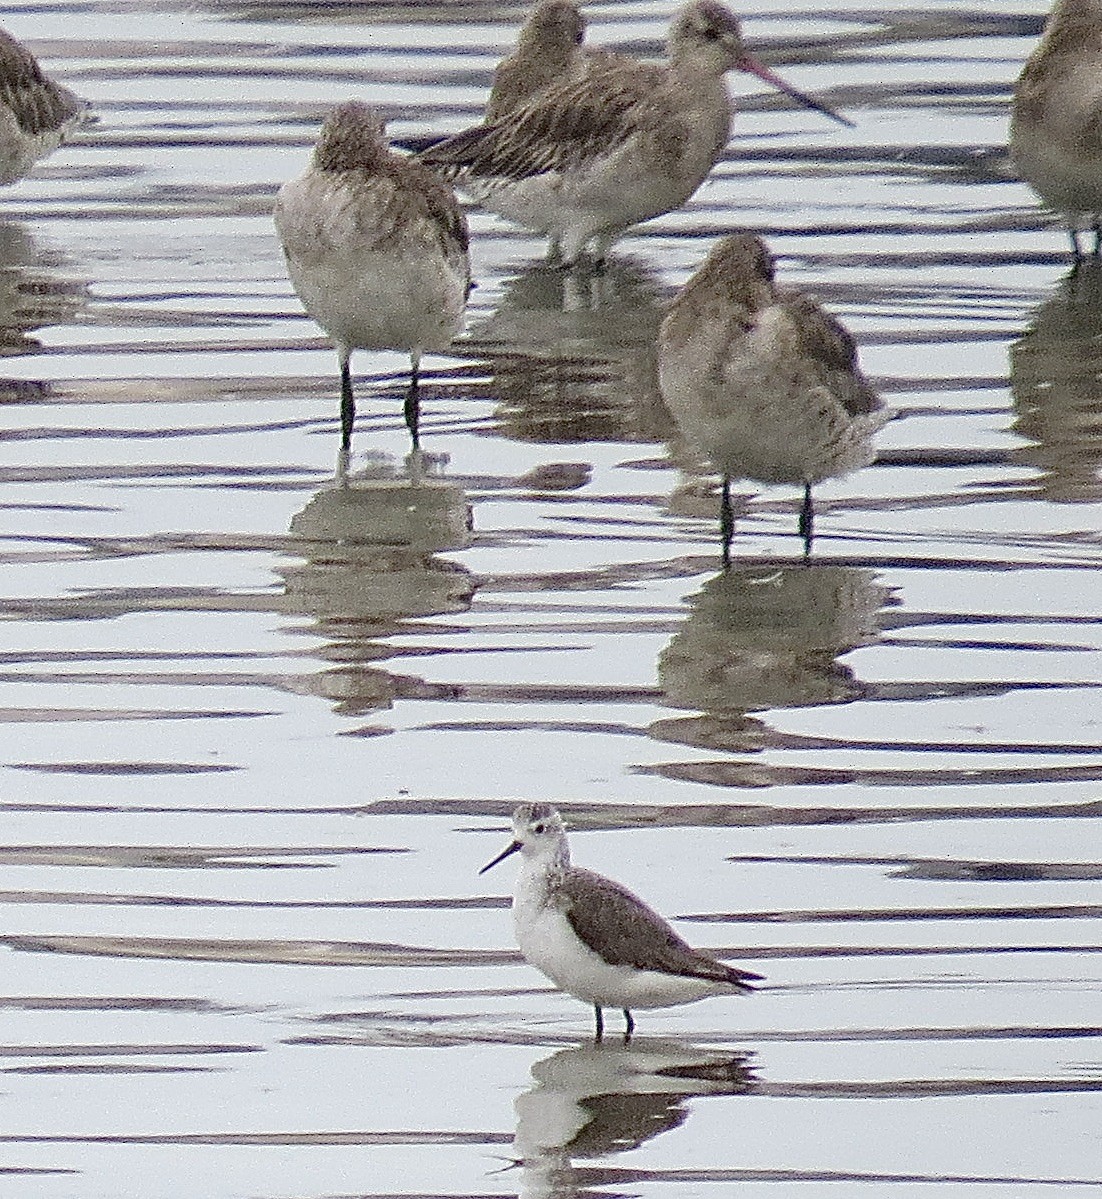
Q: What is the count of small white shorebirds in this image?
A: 1